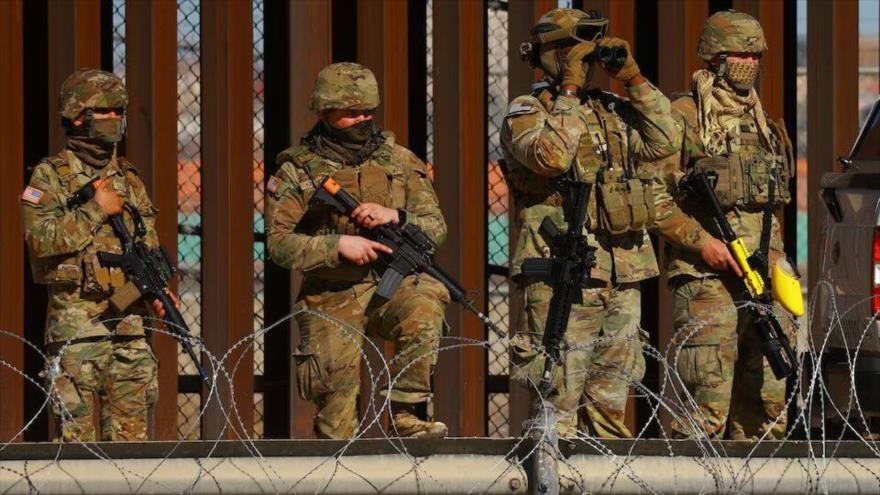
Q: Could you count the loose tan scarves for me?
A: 1